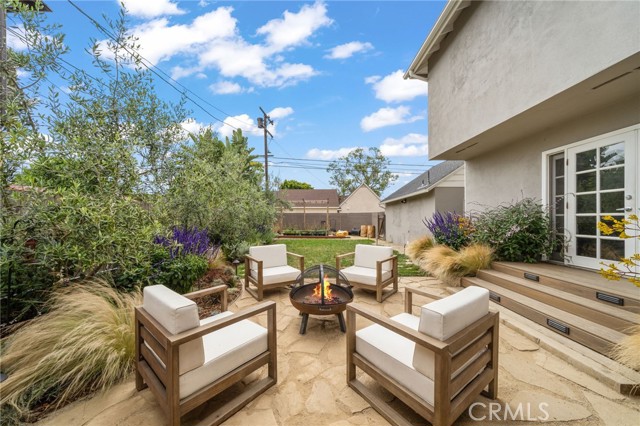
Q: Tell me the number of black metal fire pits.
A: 1